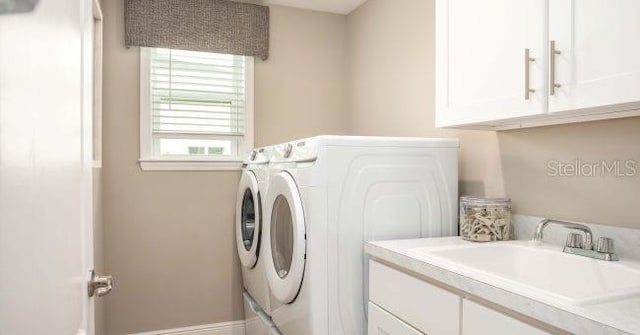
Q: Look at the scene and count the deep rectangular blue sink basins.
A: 0